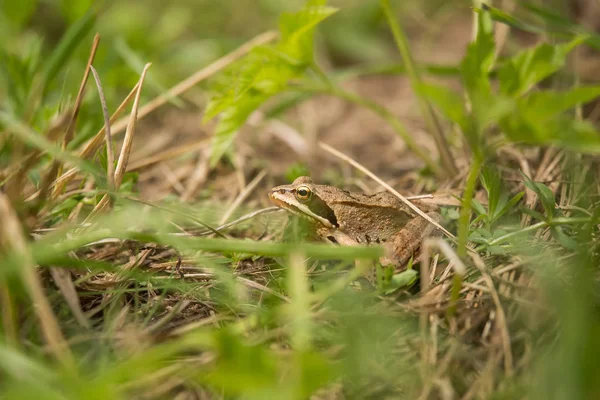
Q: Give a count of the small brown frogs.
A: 1